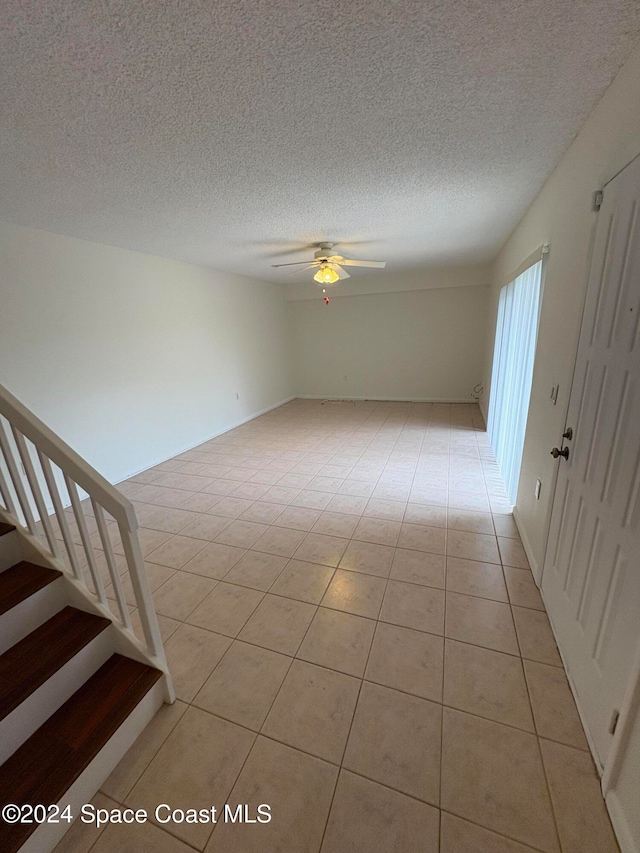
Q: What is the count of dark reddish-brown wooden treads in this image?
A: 4